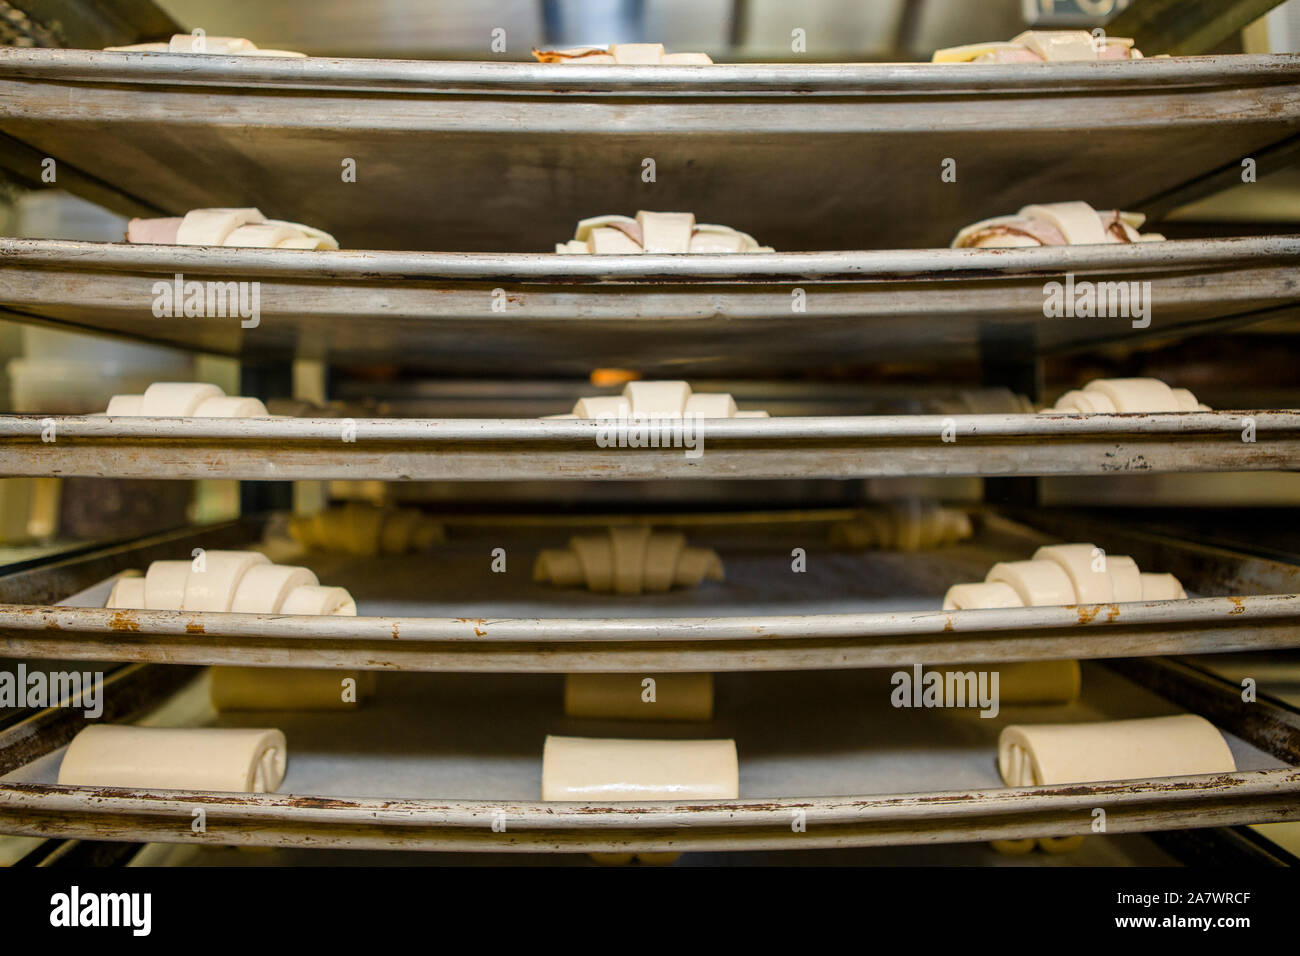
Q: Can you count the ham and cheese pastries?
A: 6